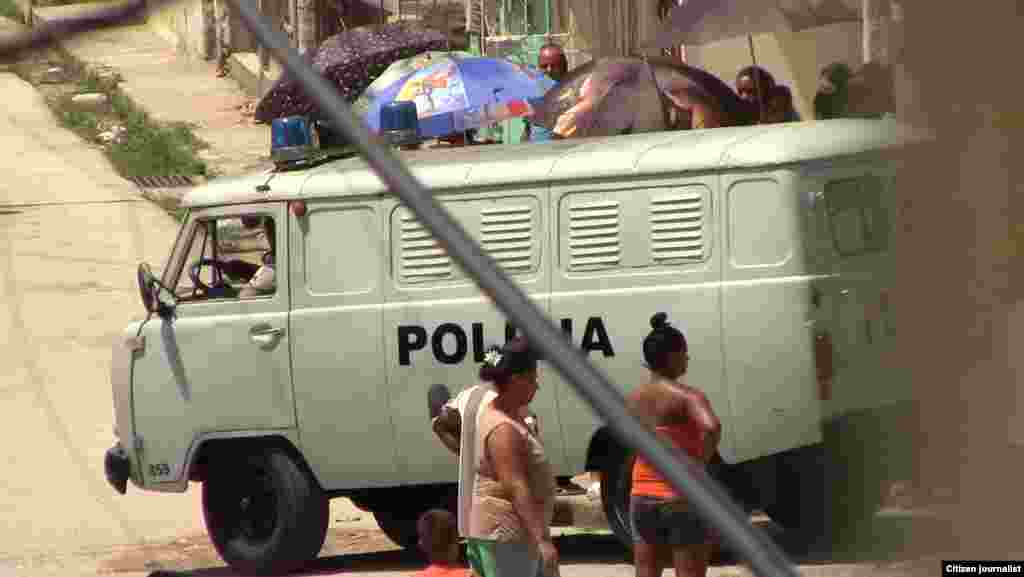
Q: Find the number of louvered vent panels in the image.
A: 4